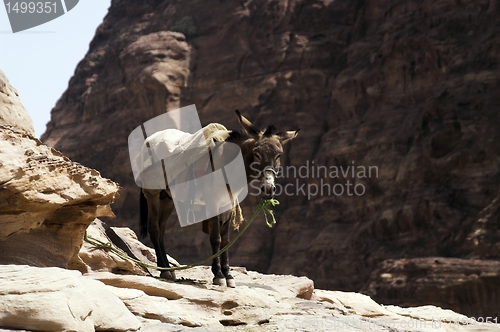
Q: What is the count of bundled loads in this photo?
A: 1